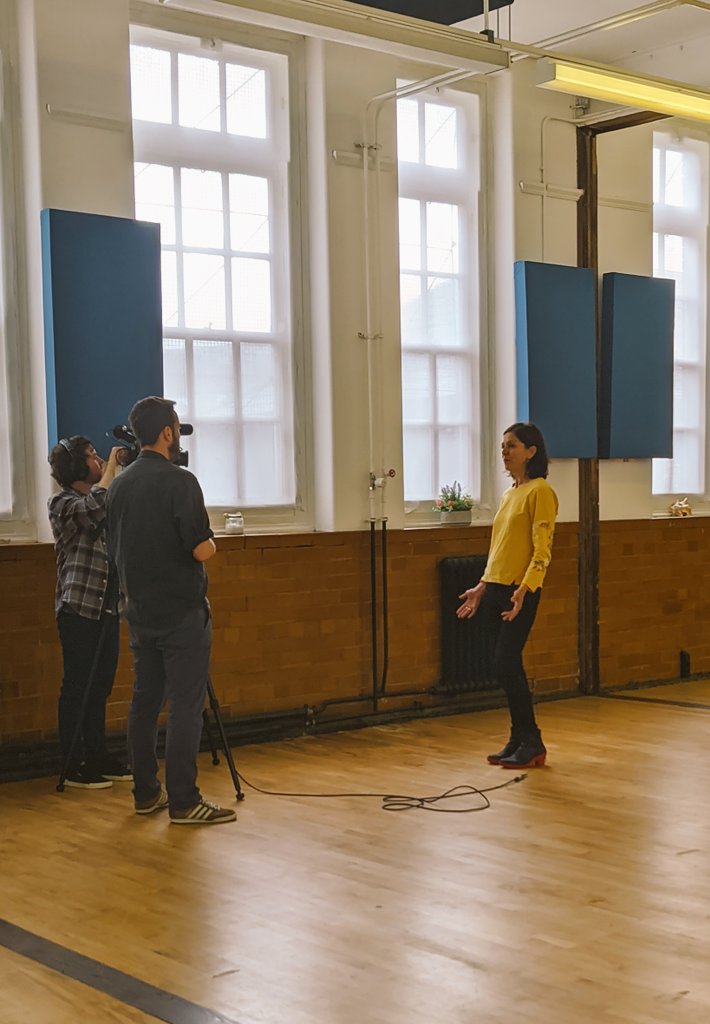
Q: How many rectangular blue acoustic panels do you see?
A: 3